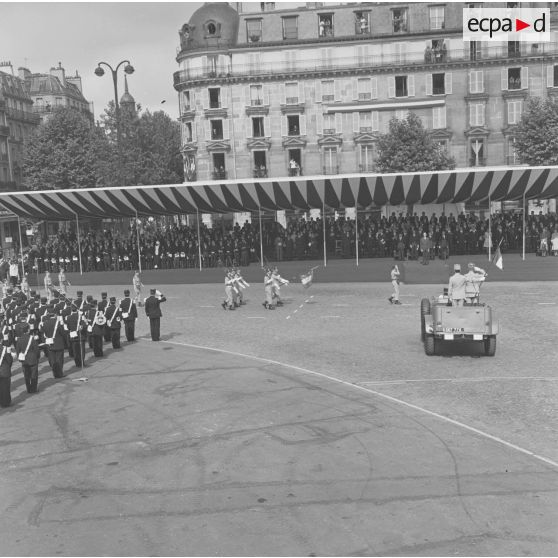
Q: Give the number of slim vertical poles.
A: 9